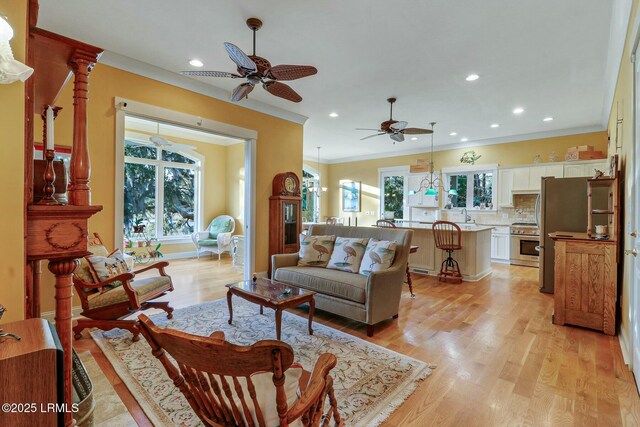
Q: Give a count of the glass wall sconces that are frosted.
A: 1